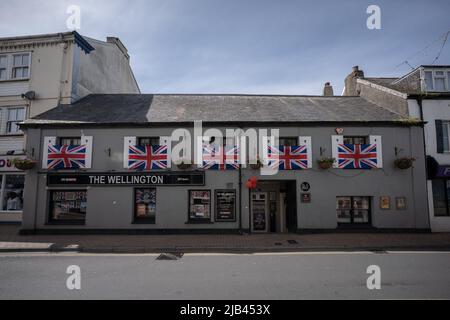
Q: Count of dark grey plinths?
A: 2